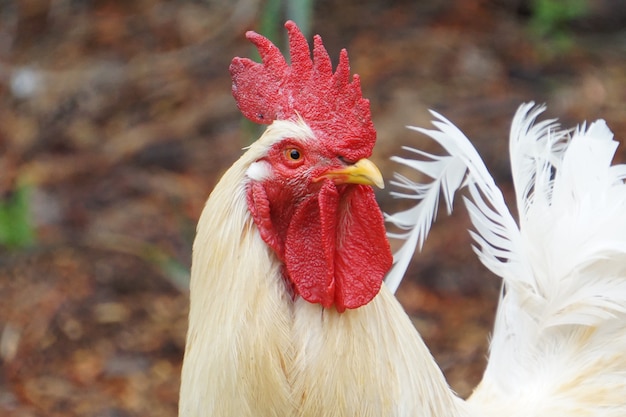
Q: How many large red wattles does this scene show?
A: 2